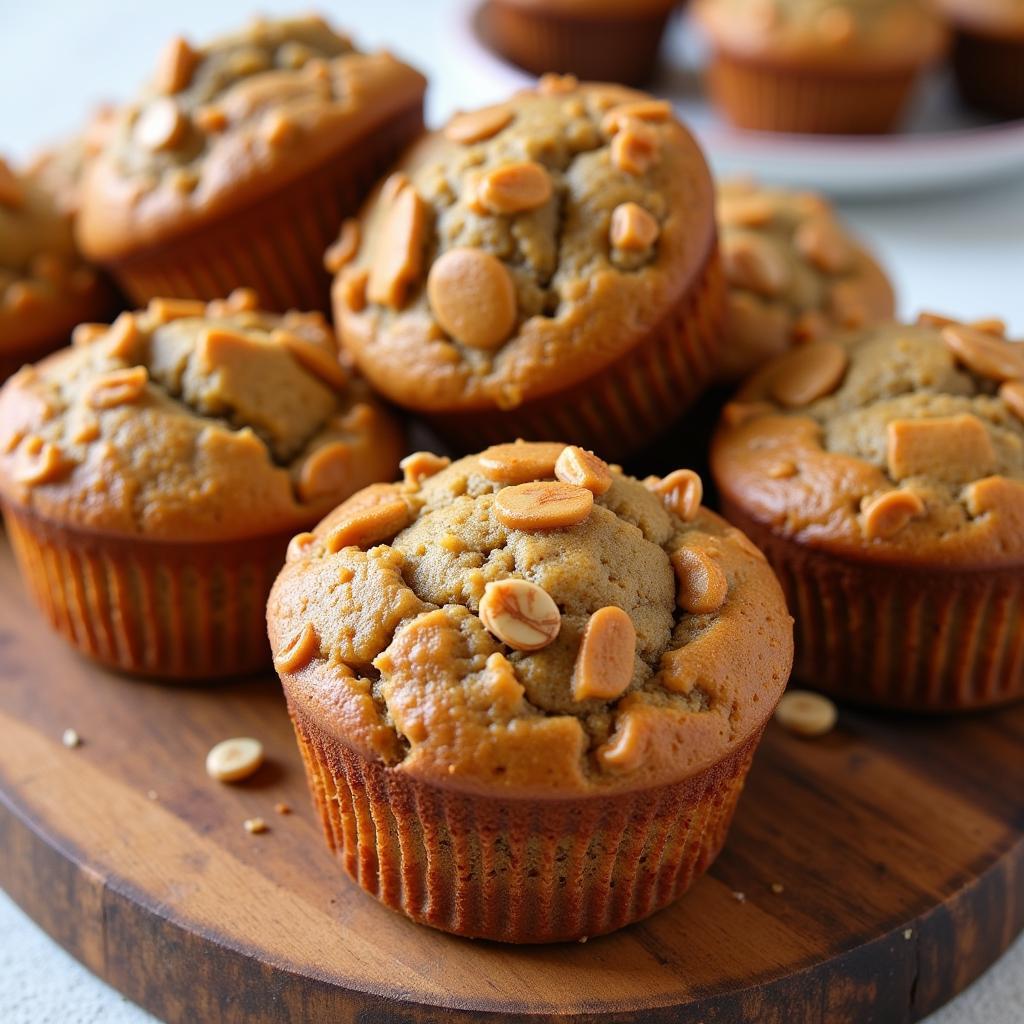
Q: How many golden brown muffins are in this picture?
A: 11